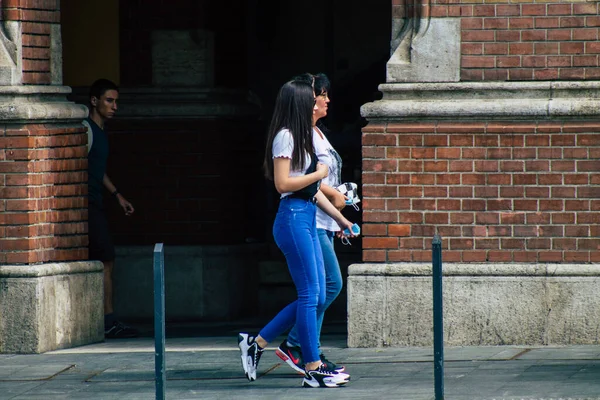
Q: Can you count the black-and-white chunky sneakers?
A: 2